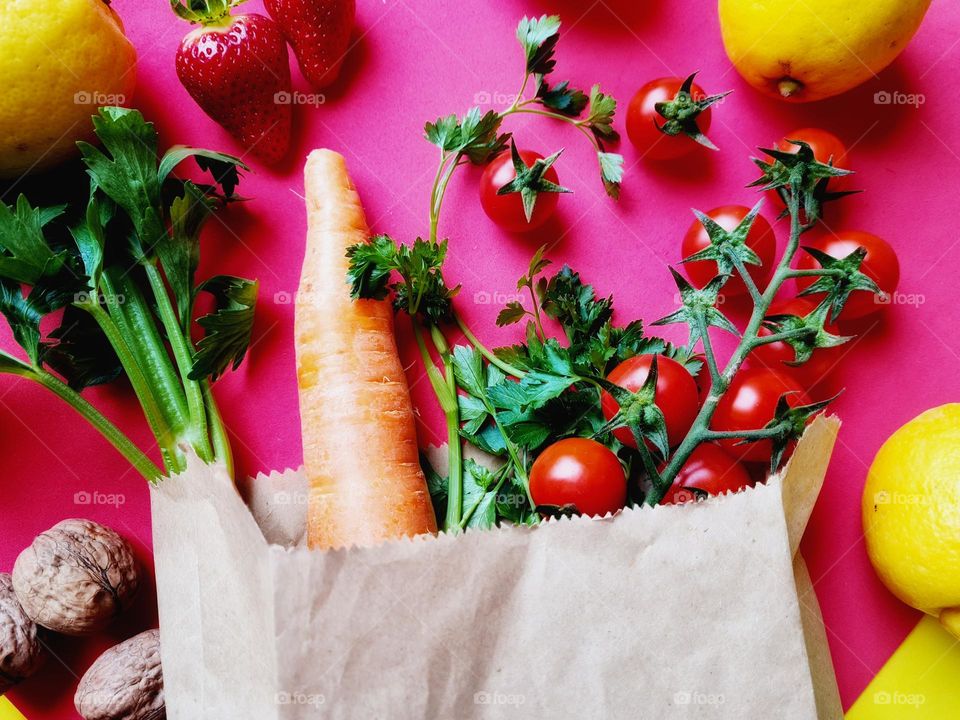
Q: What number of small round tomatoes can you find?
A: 10